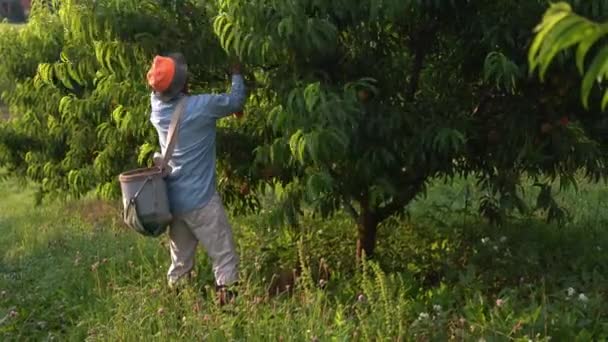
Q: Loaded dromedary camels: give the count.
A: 0